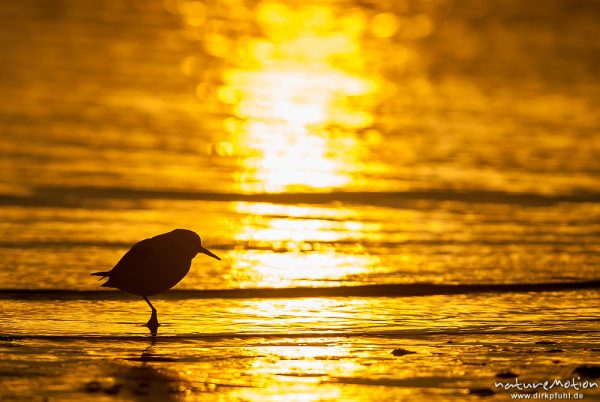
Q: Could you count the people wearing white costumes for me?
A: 0